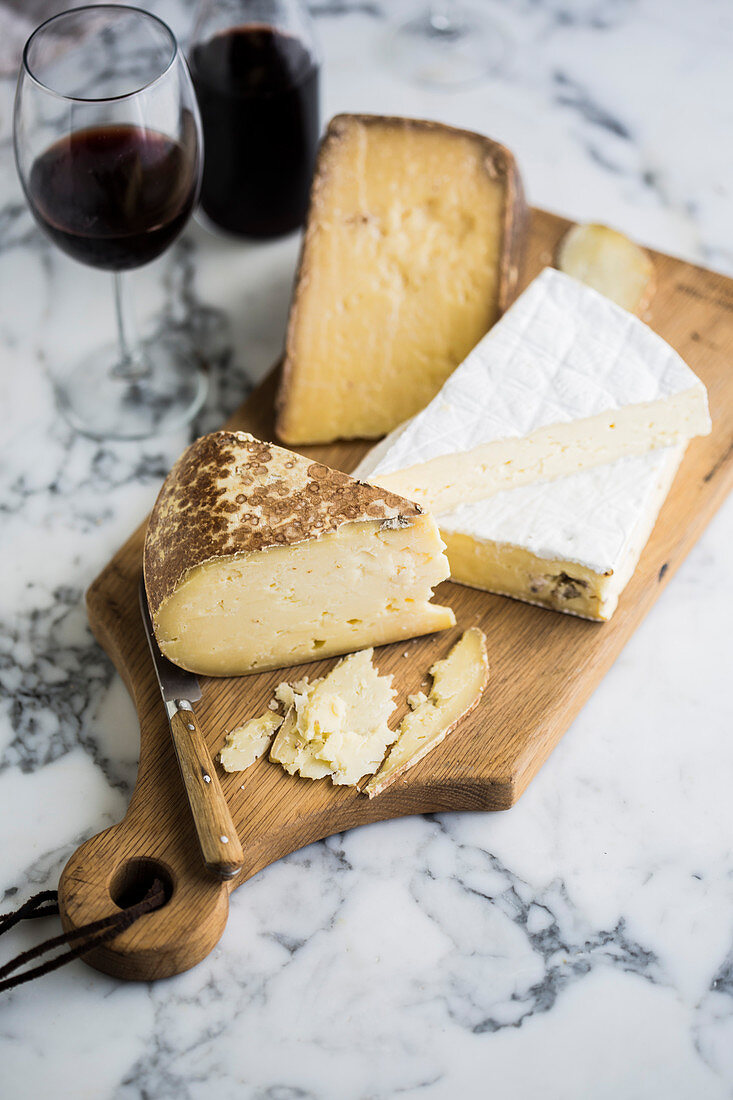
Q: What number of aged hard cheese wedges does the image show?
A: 2